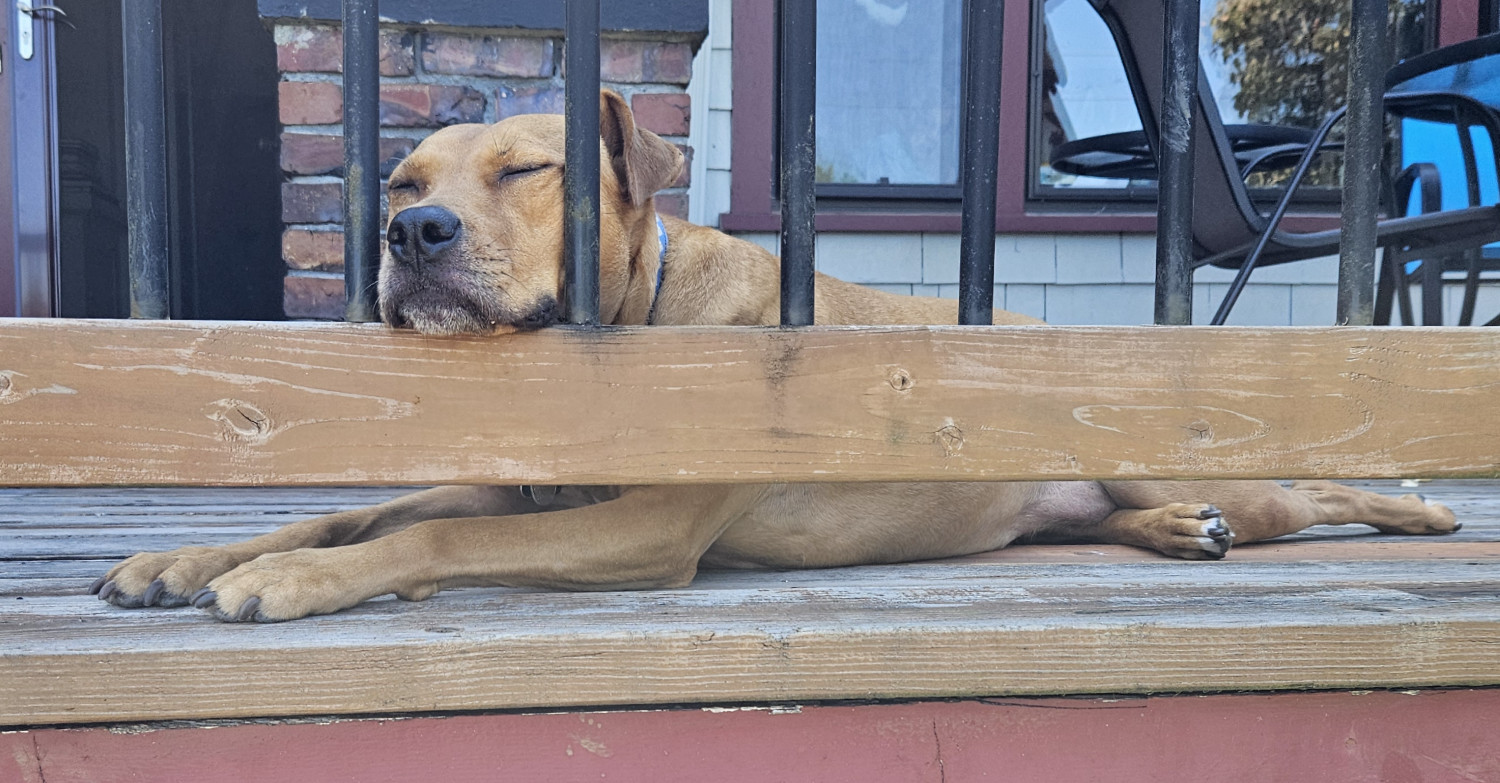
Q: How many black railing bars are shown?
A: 7